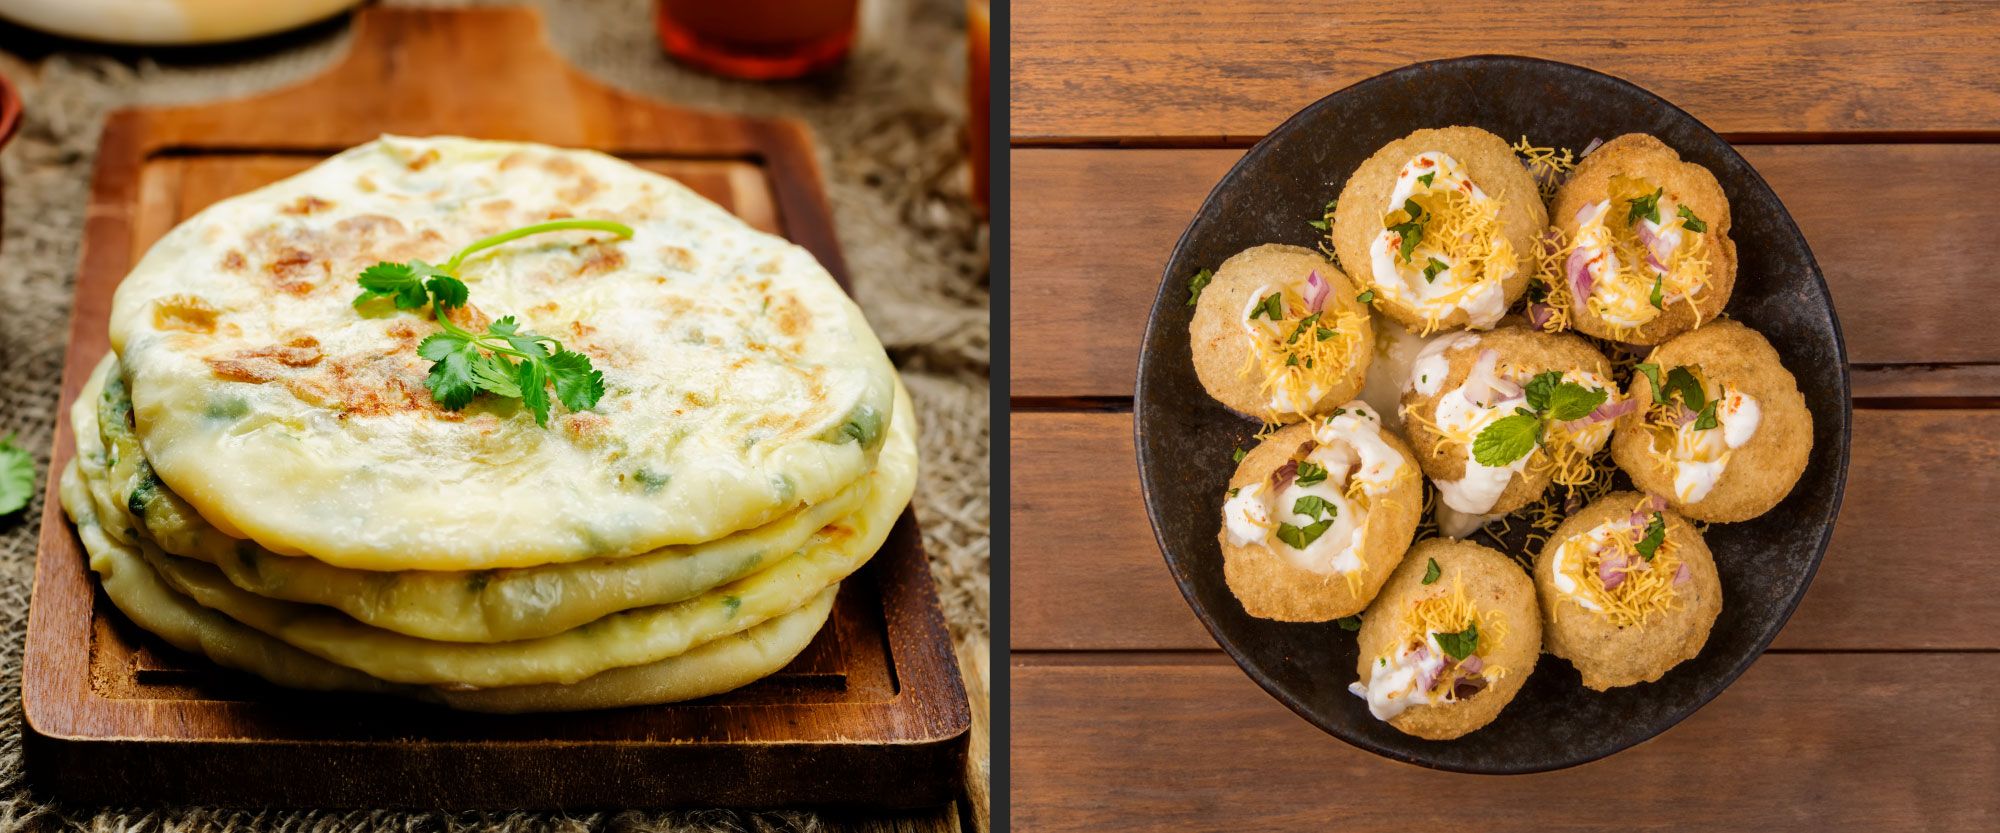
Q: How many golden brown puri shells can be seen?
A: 8